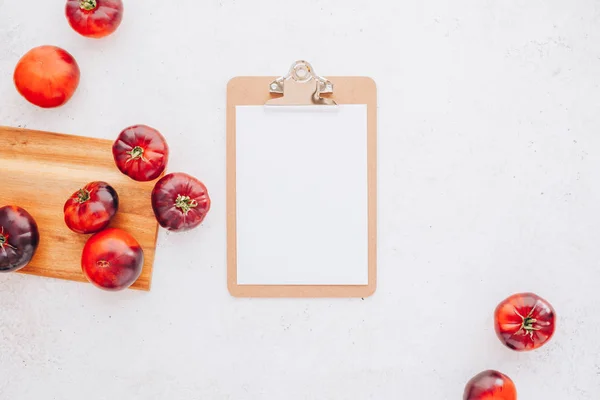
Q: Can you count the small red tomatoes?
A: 9